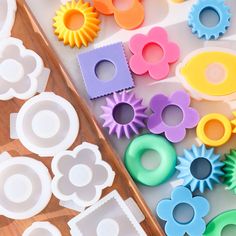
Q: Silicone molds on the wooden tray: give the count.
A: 7